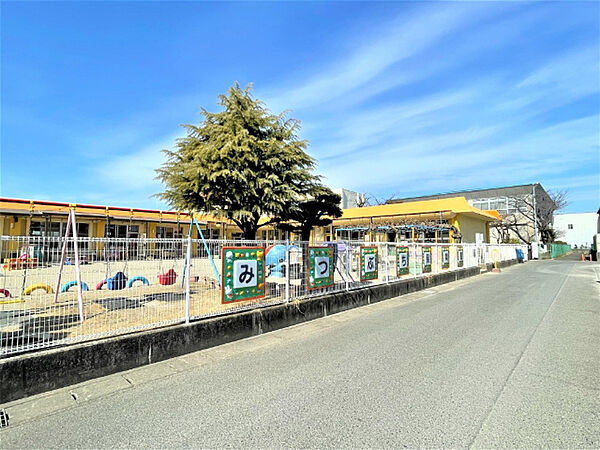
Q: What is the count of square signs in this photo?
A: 7